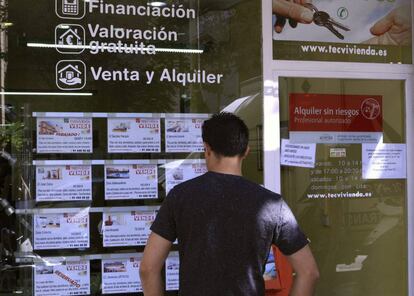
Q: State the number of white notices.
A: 13